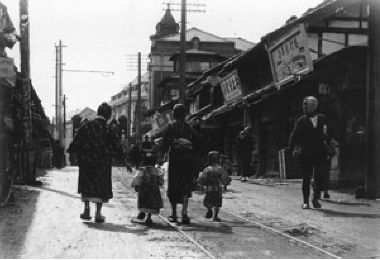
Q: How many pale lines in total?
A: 2